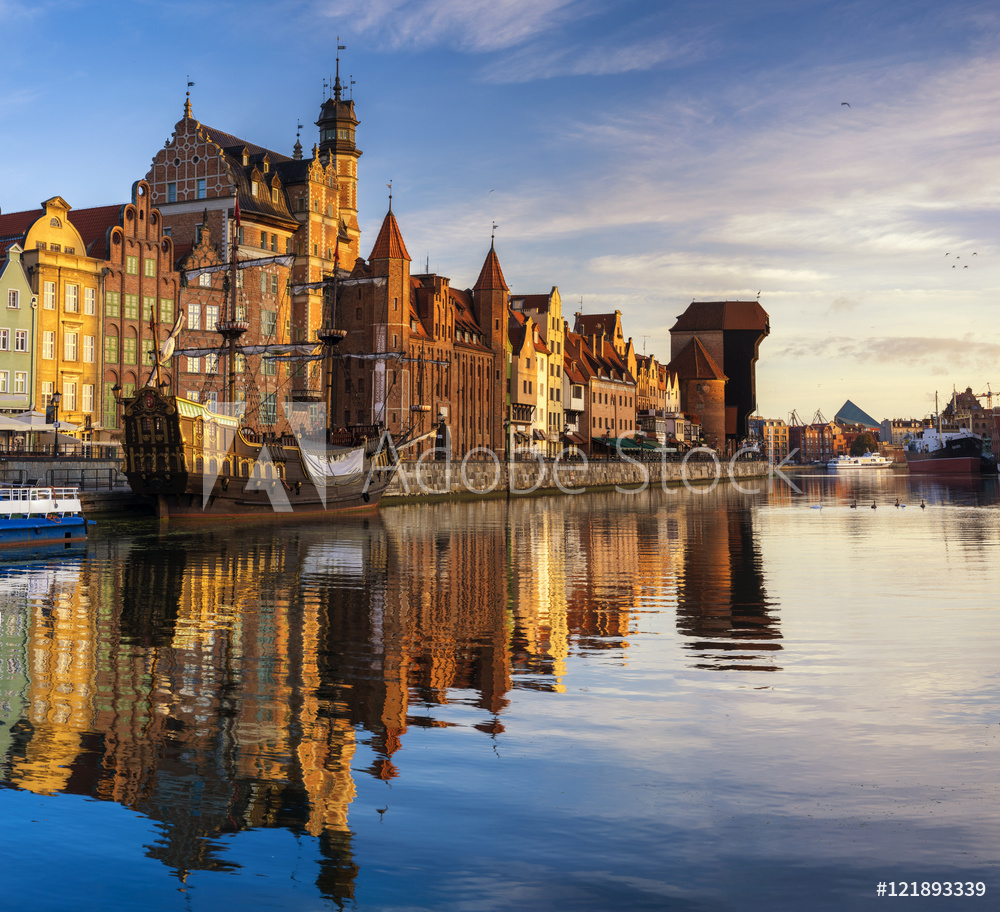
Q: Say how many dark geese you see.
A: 4